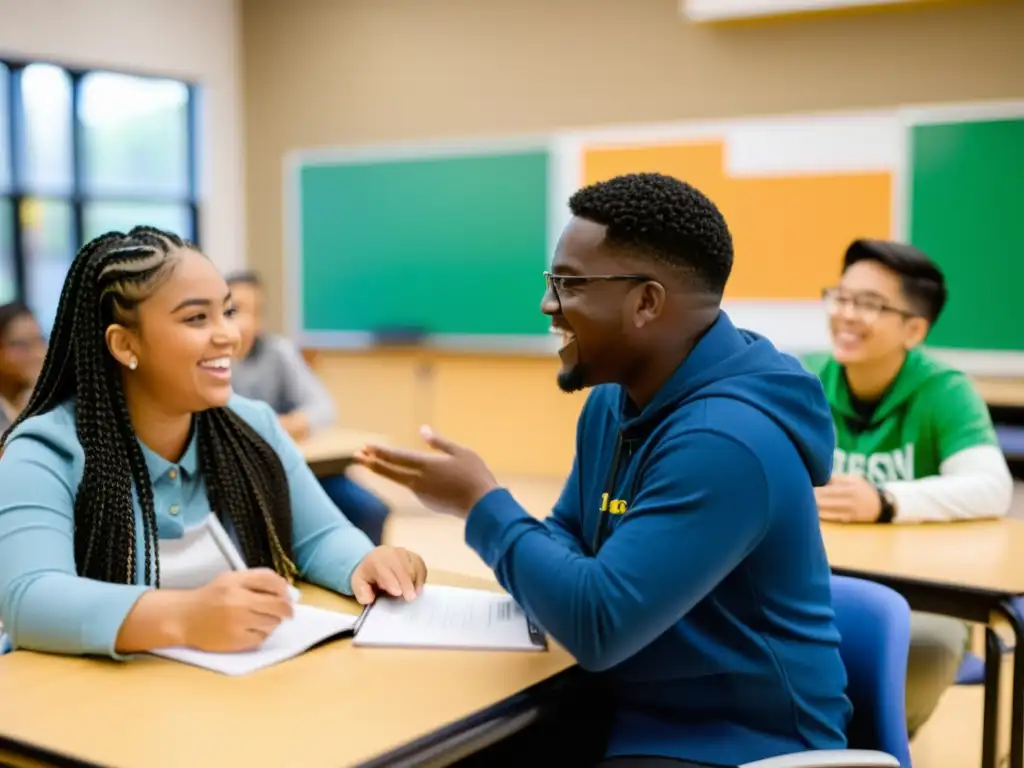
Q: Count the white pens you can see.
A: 1